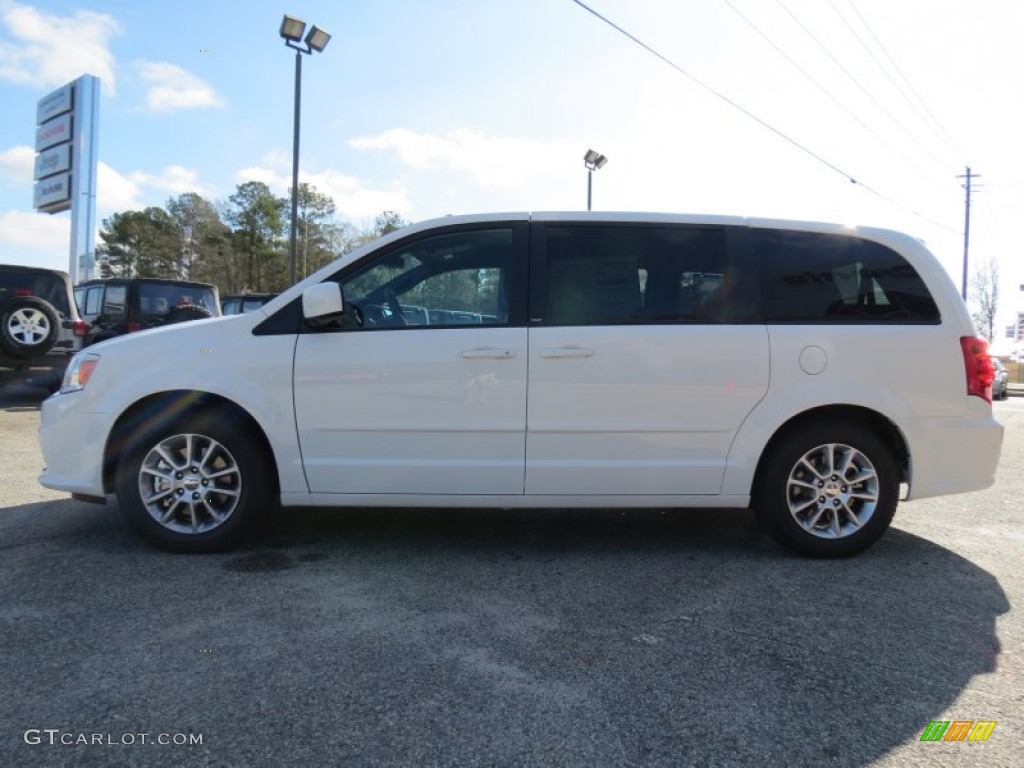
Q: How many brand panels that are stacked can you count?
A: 4